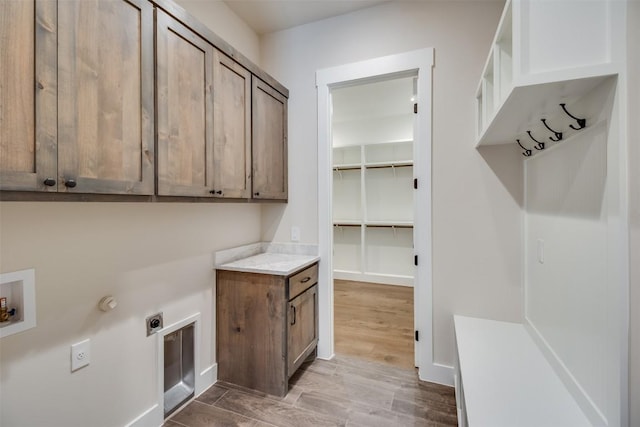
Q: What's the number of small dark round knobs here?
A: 5